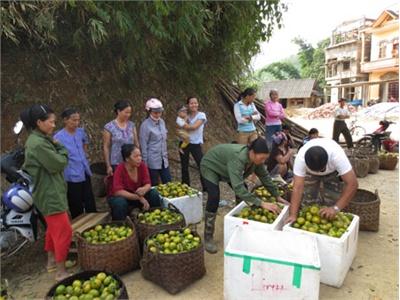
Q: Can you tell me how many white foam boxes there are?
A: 4